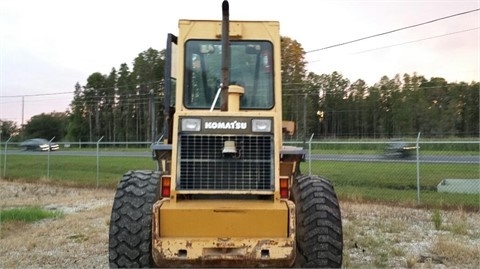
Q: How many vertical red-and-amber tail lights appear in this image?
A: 2